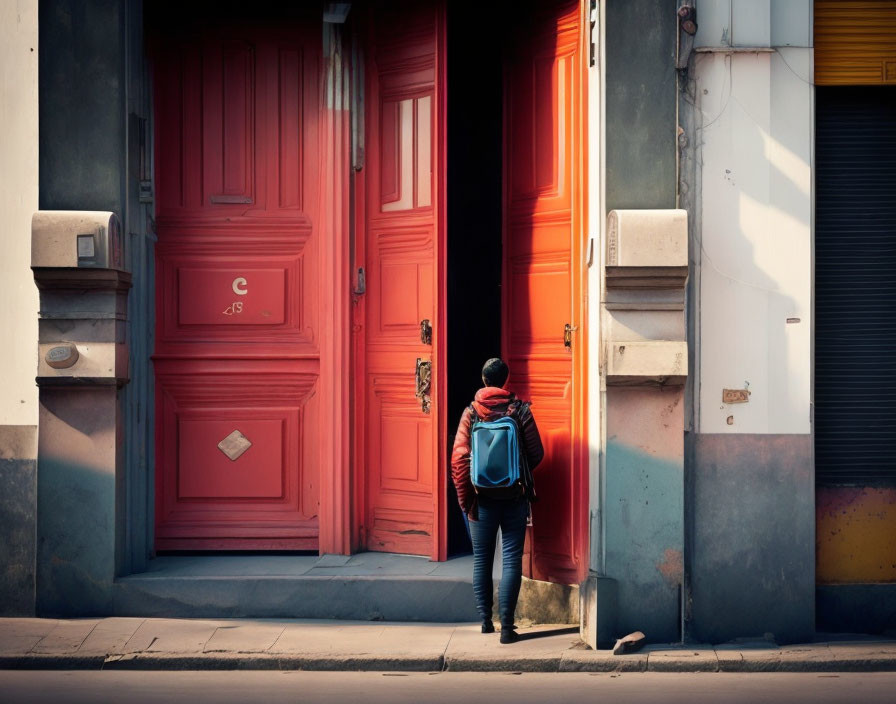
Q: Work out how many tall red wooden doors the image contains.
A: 3